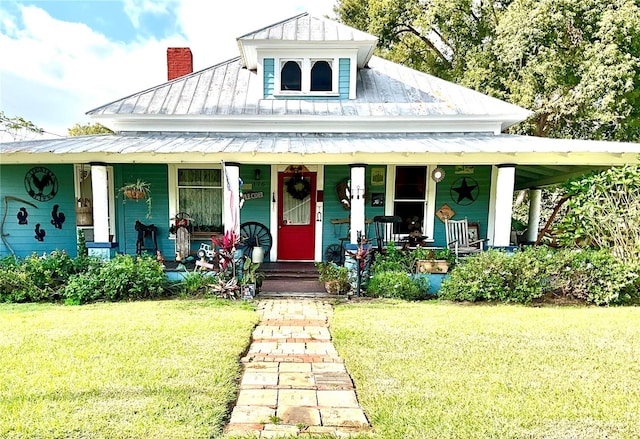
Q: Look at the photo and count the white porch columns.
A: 5